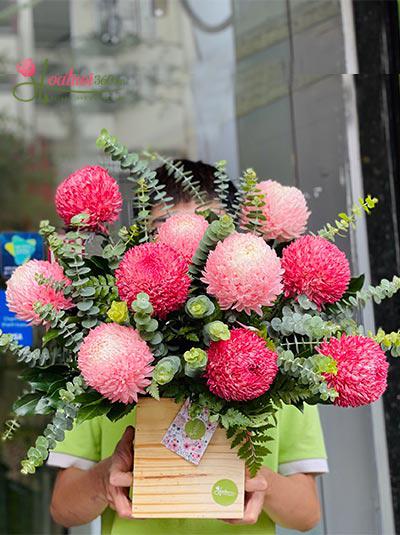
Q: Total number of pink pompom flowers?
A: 10